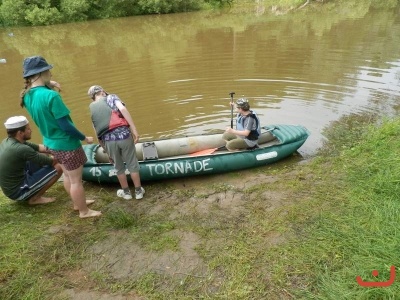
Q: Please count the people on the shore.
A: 3